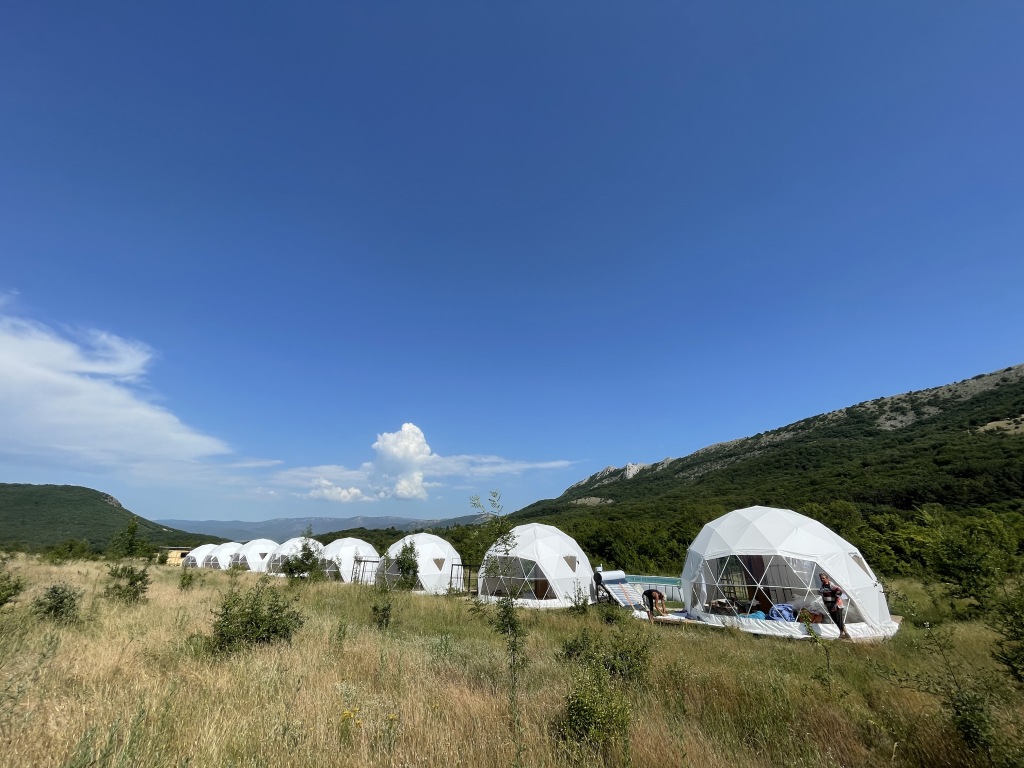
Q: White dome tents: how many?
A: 8